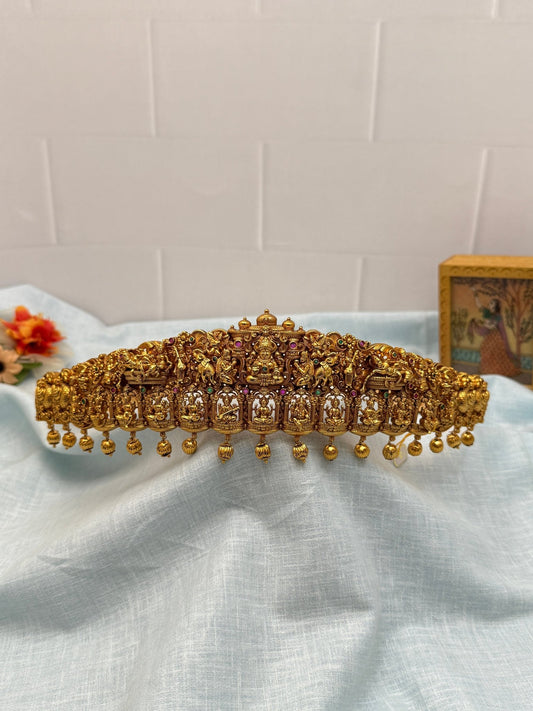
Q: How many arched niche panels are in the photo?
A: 11